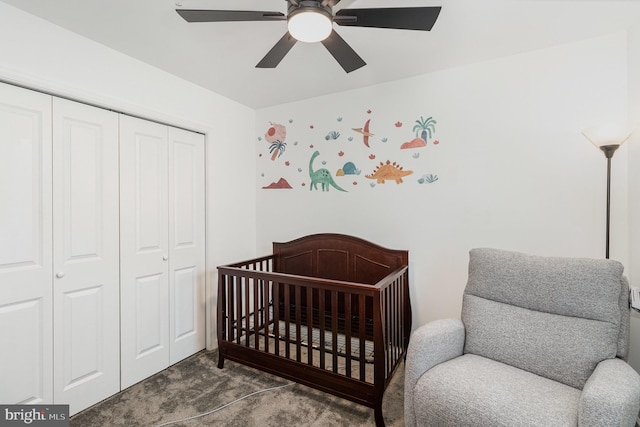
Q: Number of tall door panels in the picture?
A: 4